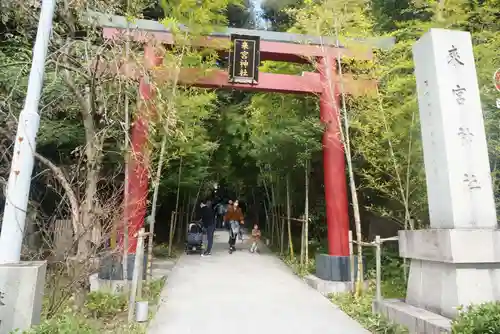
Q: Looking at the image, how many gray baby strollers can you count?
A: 1